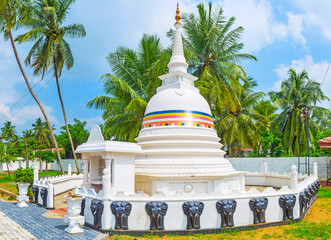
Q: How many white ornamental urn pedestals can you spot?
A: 2